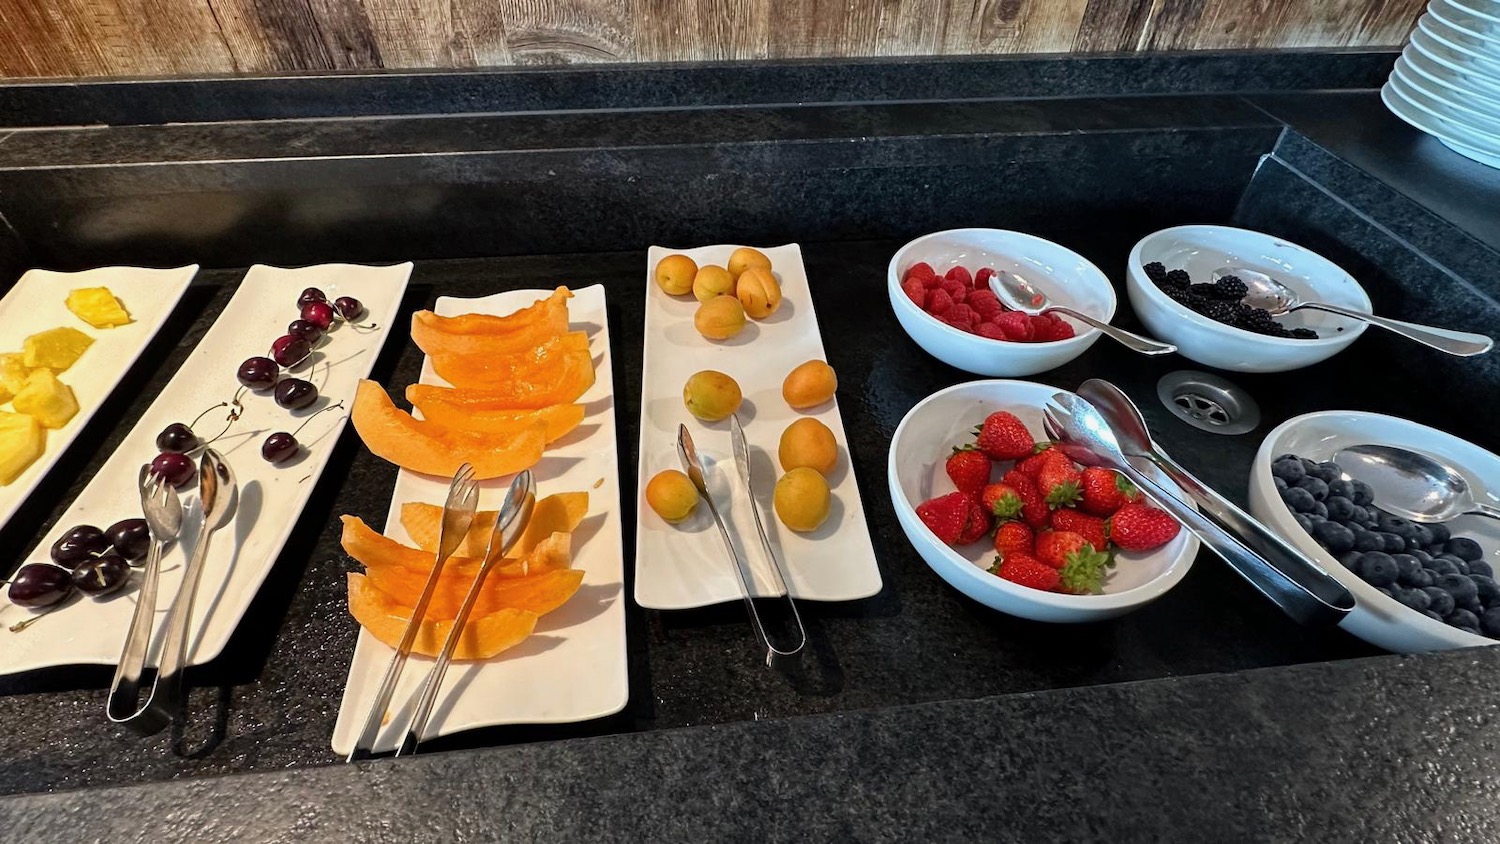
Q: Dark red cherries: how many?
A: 14